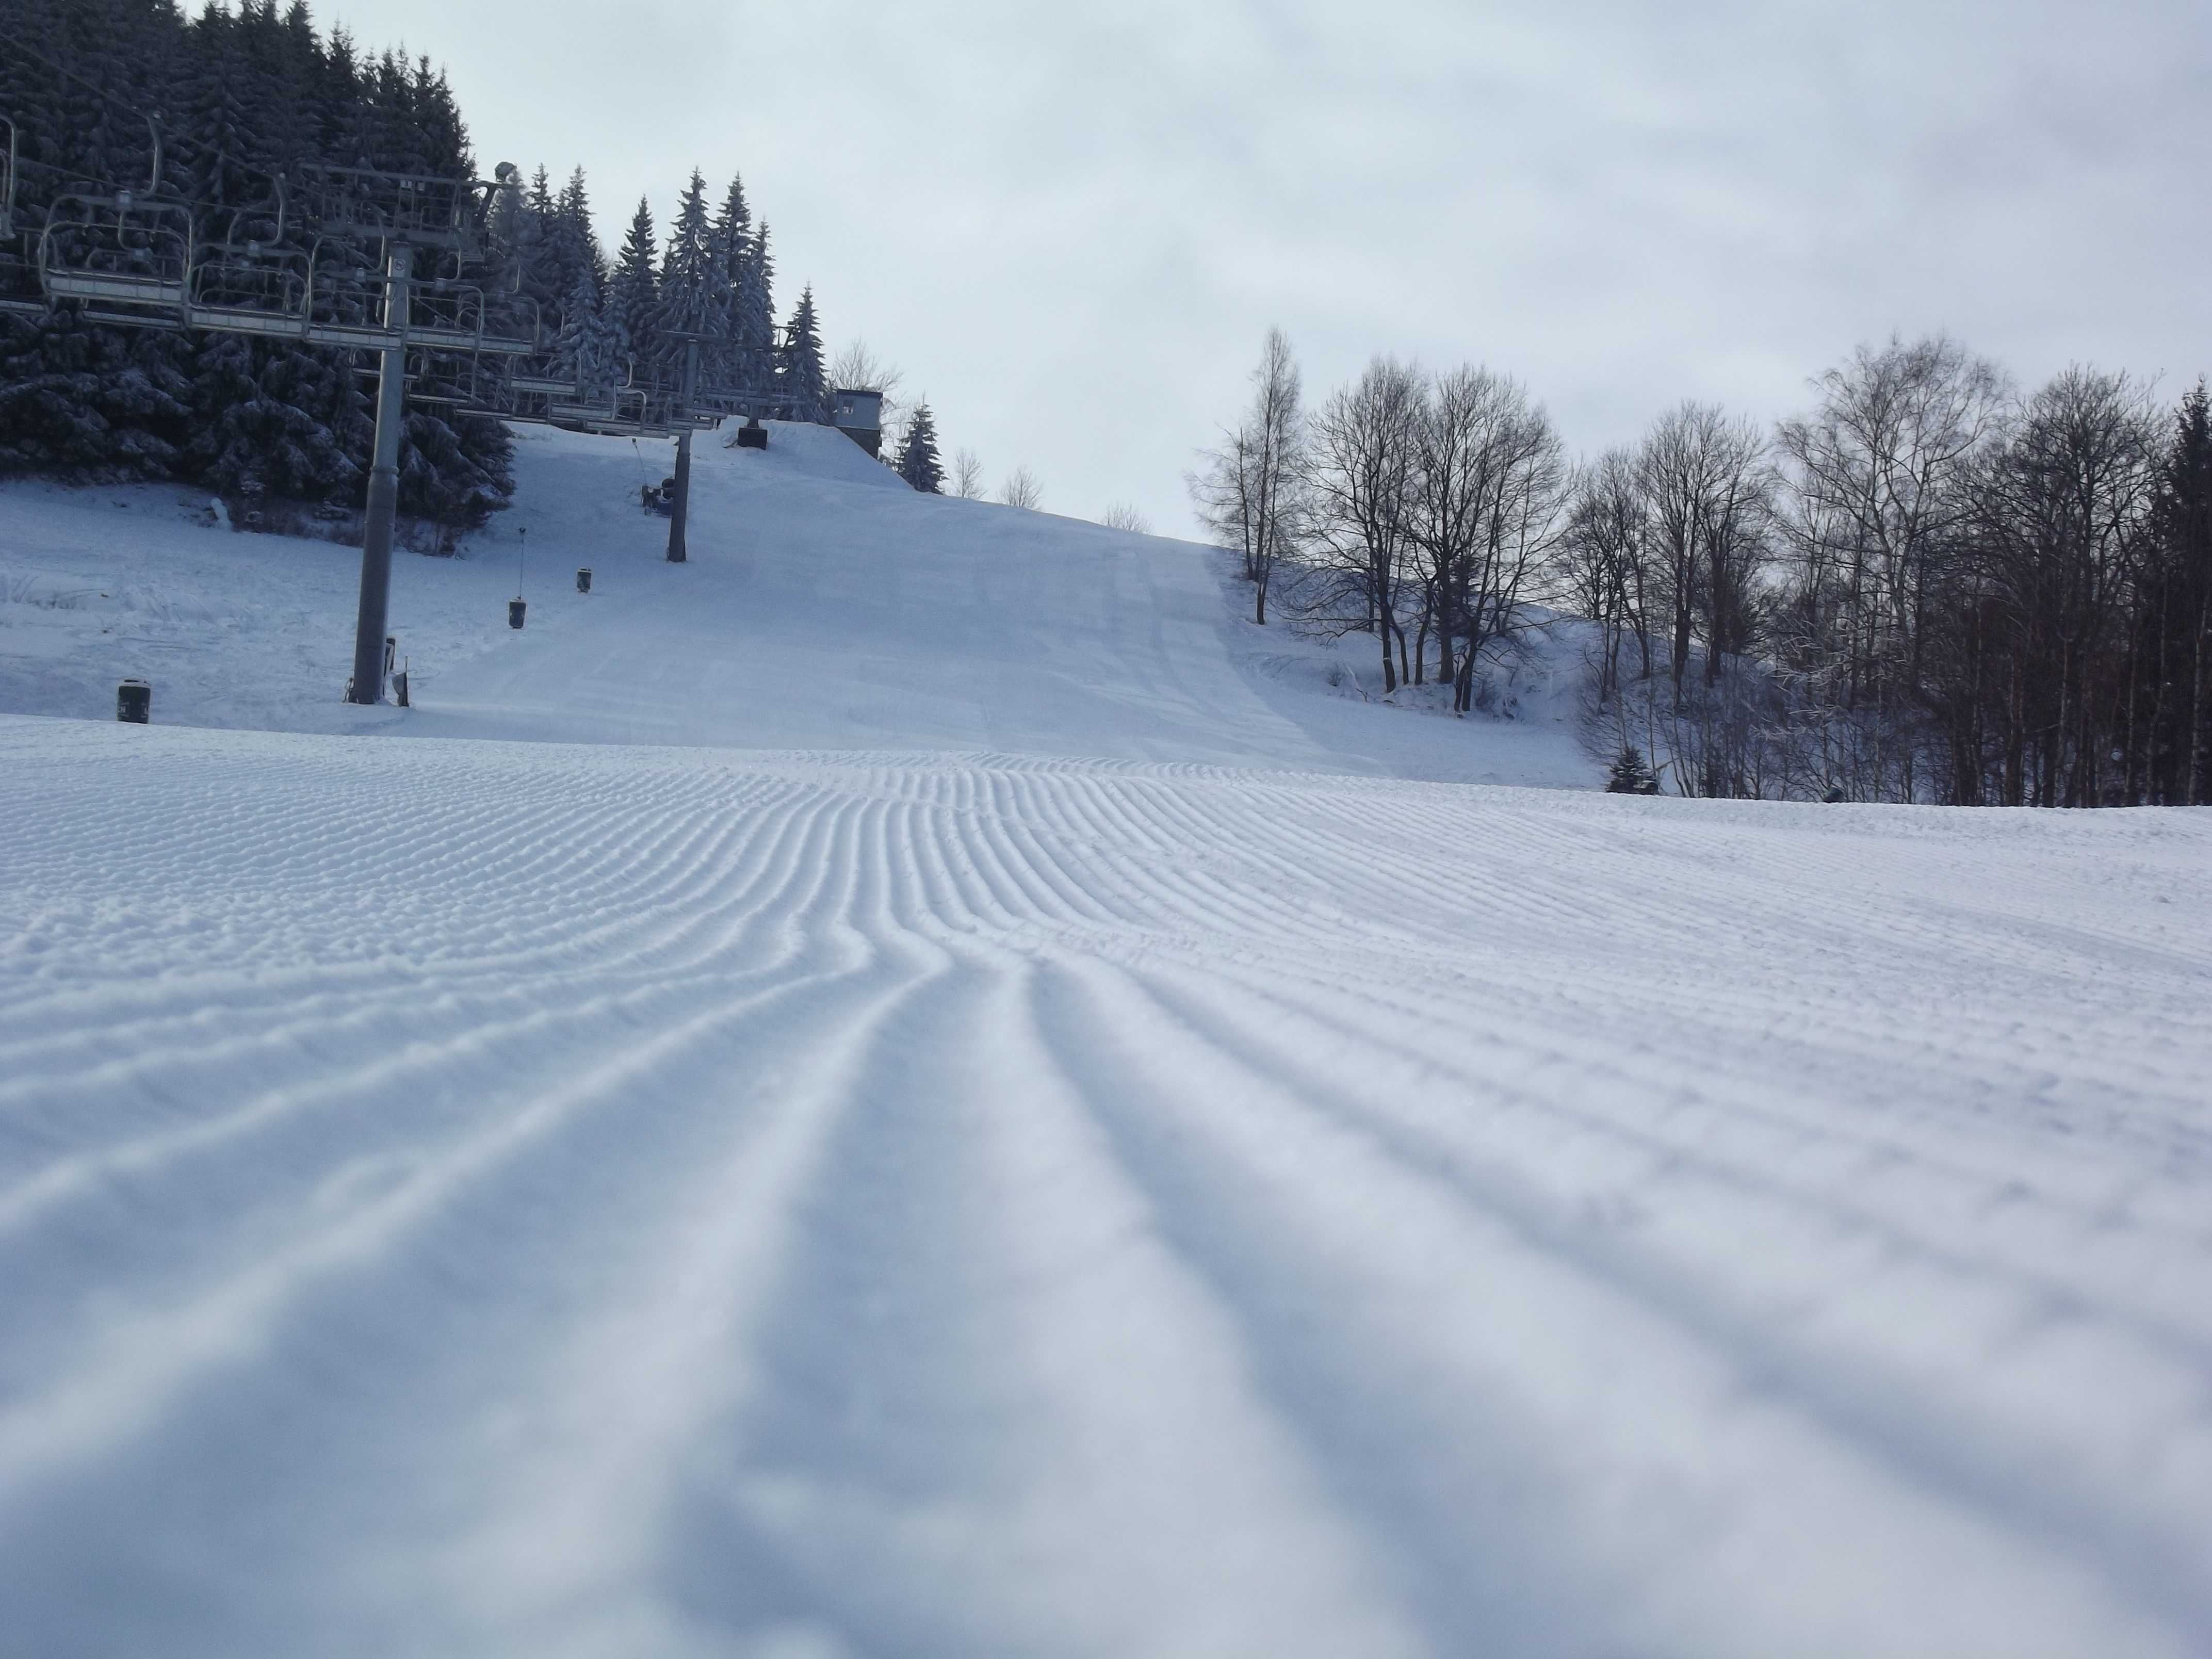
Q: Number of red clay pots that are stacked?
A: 0